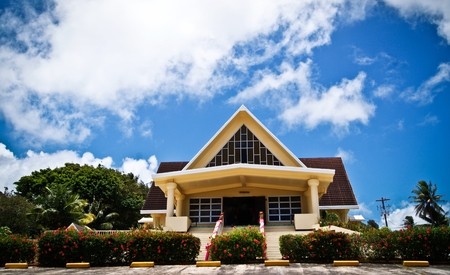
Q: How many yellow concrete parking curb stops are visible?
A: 7